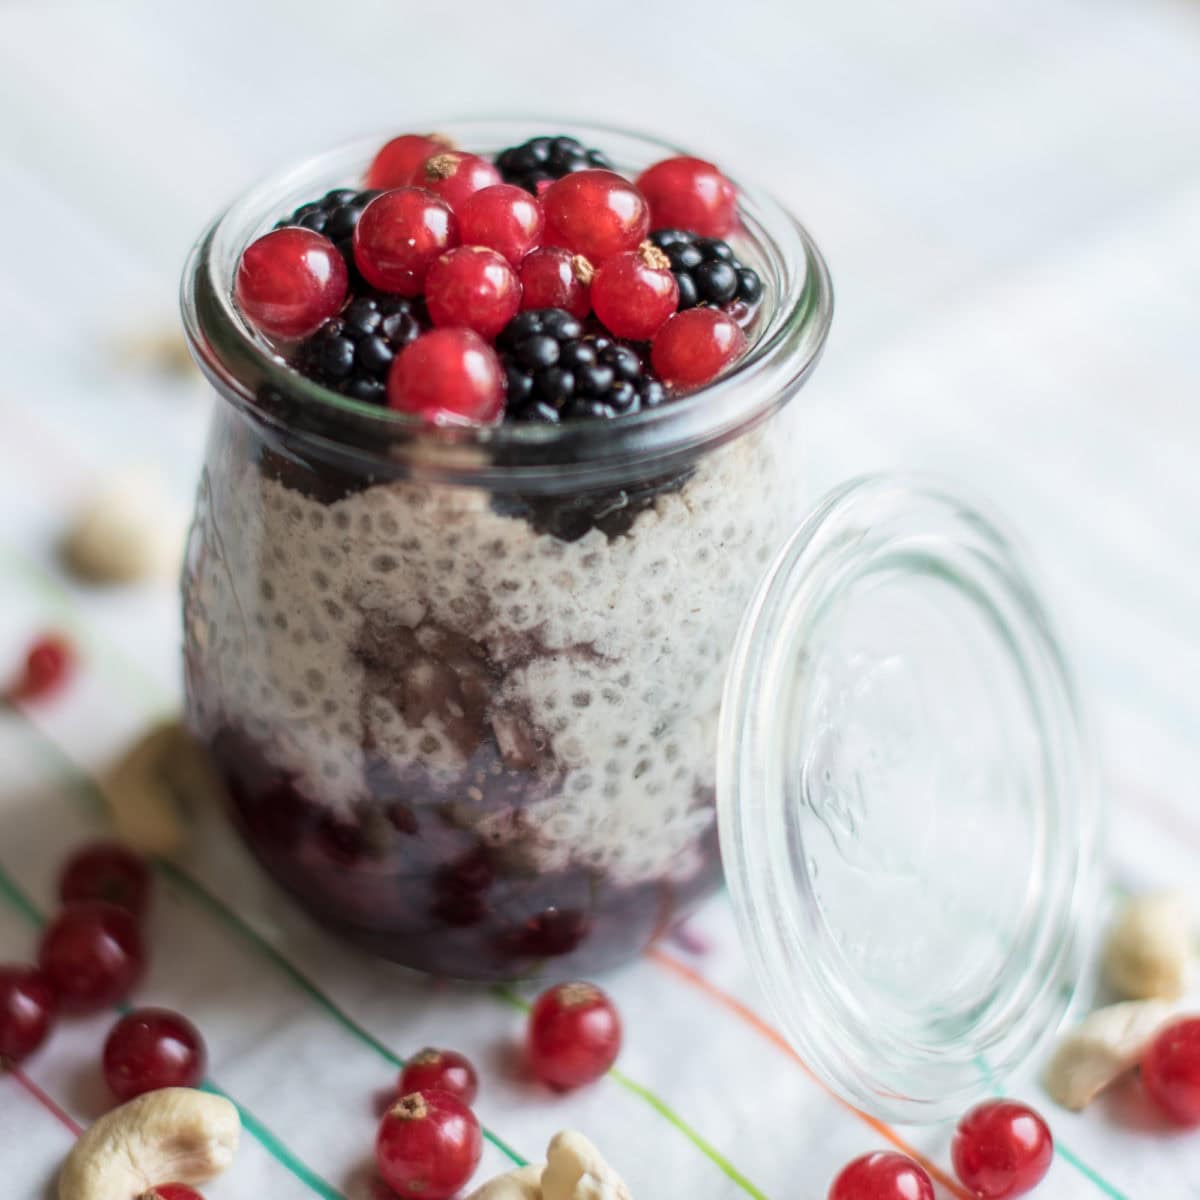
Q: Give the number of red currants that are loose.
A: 12